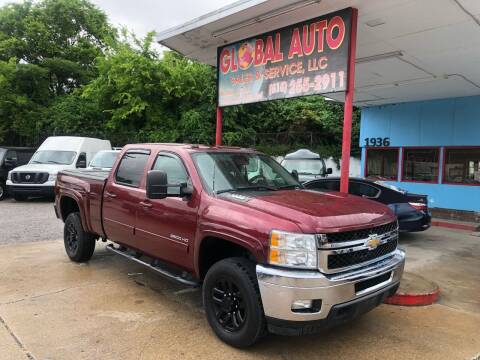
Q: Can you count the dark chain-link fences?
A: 1